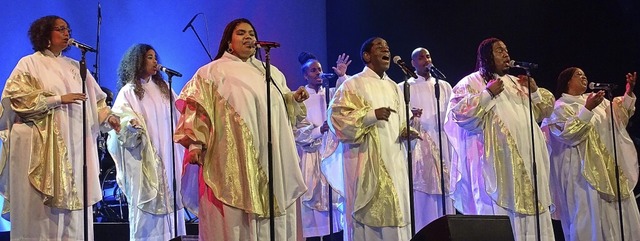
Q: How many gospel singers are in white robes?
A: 8